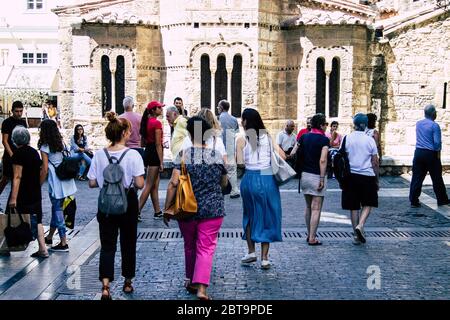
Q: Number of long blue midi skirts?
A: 1